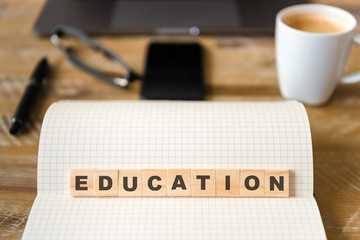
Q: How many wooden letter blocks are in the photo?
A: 9